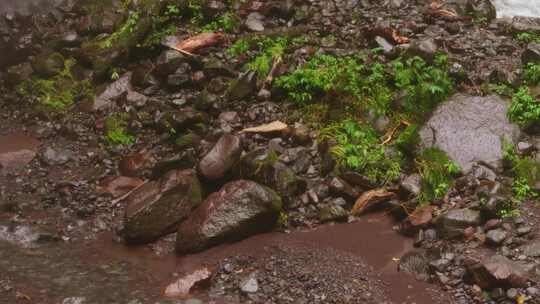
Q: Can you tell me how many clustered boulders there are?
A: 3